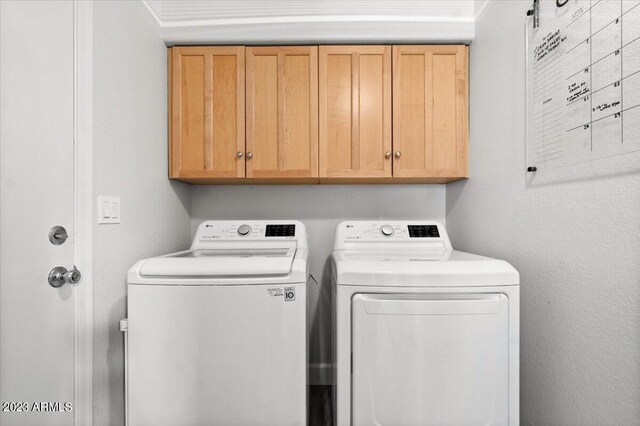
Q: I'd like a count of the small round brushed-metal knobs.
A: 4